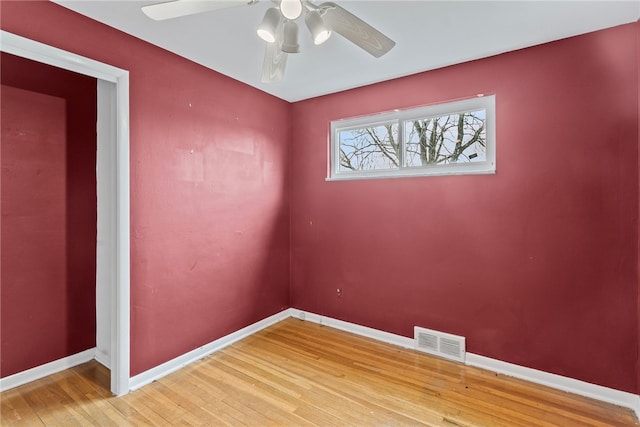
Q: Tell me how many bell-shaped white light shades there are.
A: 4